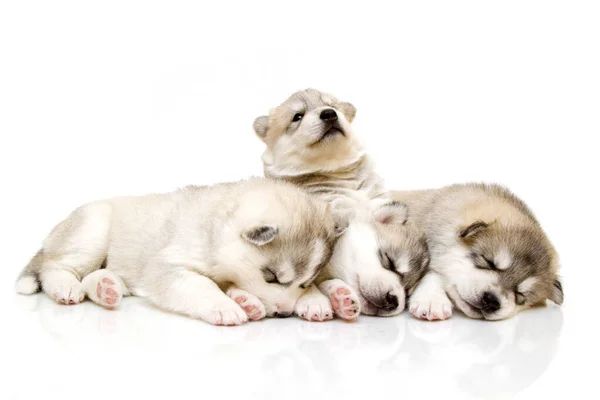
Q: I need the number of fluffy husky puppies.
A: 4